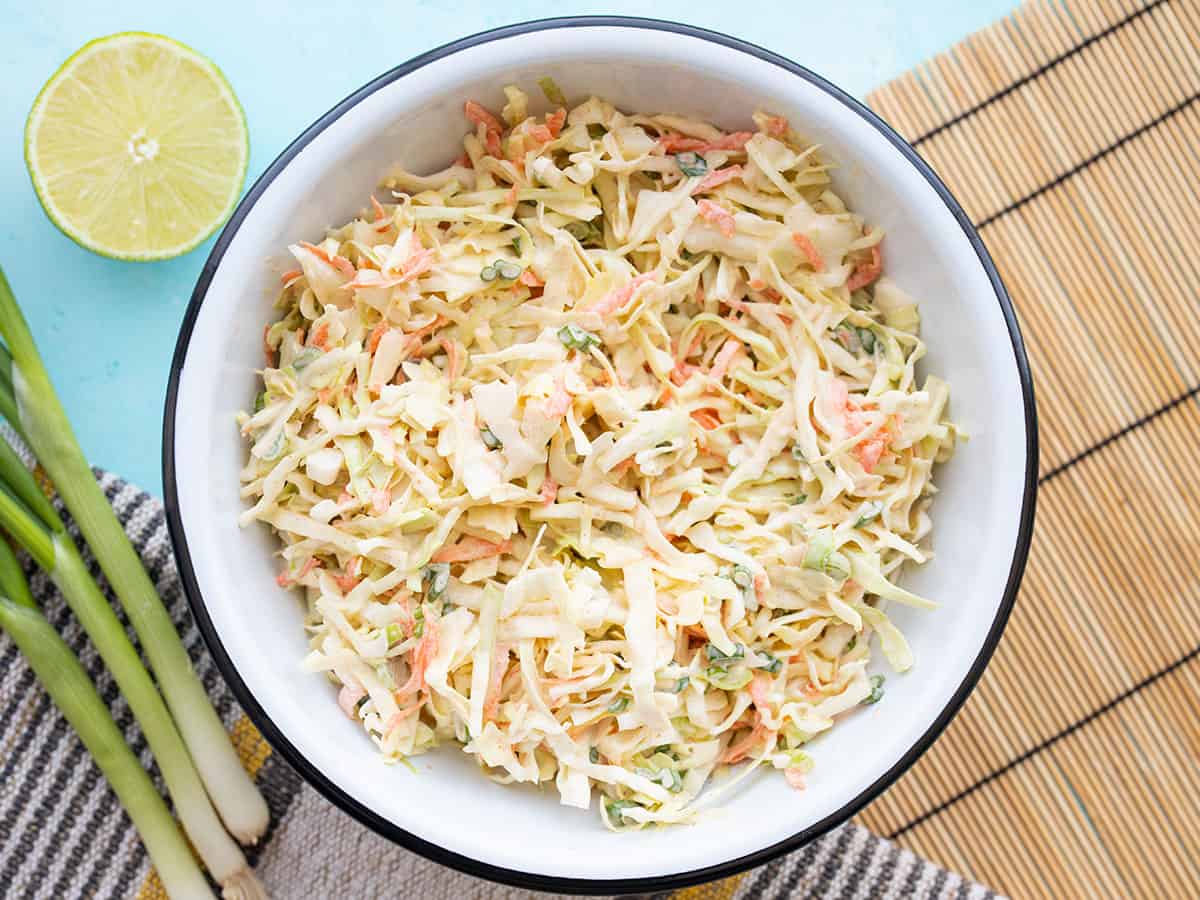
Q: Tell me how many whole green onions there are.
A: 3